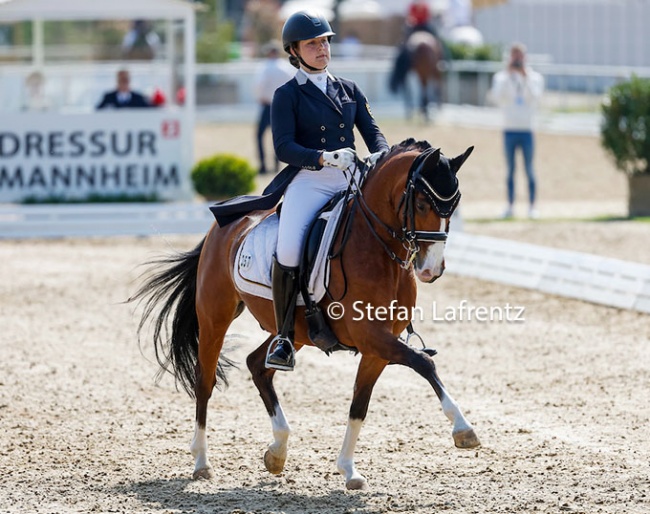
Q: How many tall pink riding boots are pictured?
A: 0